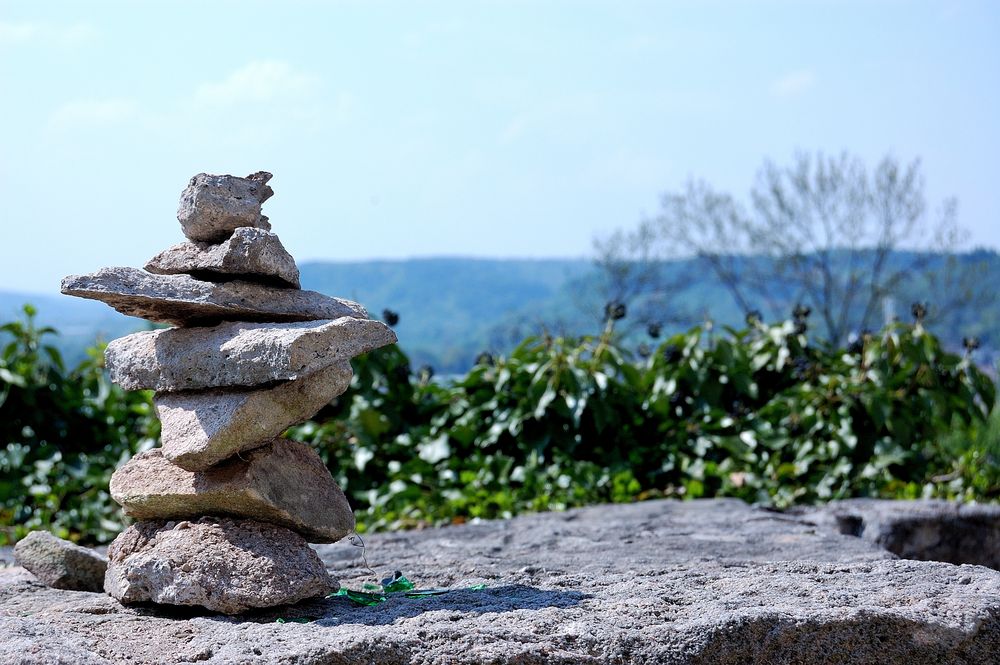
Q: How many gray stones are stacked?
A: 7